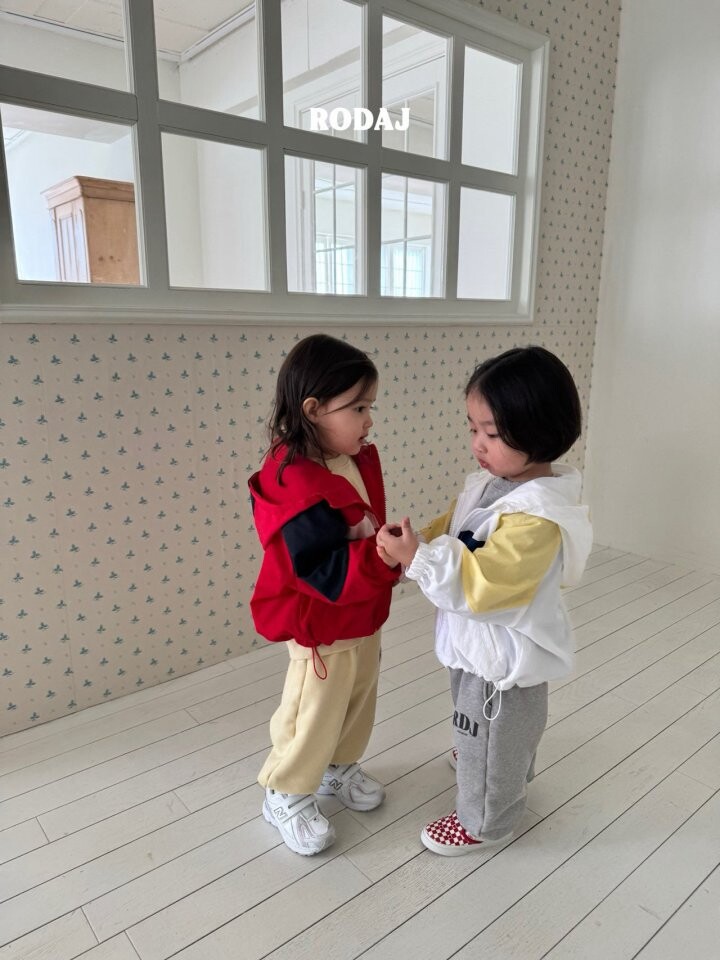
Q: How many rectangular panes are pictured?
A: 10